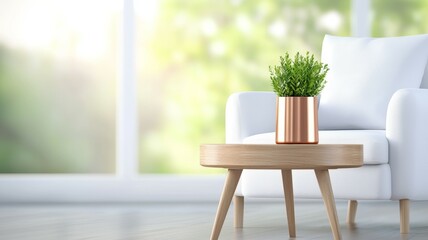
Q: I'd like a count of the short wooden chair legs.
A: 3